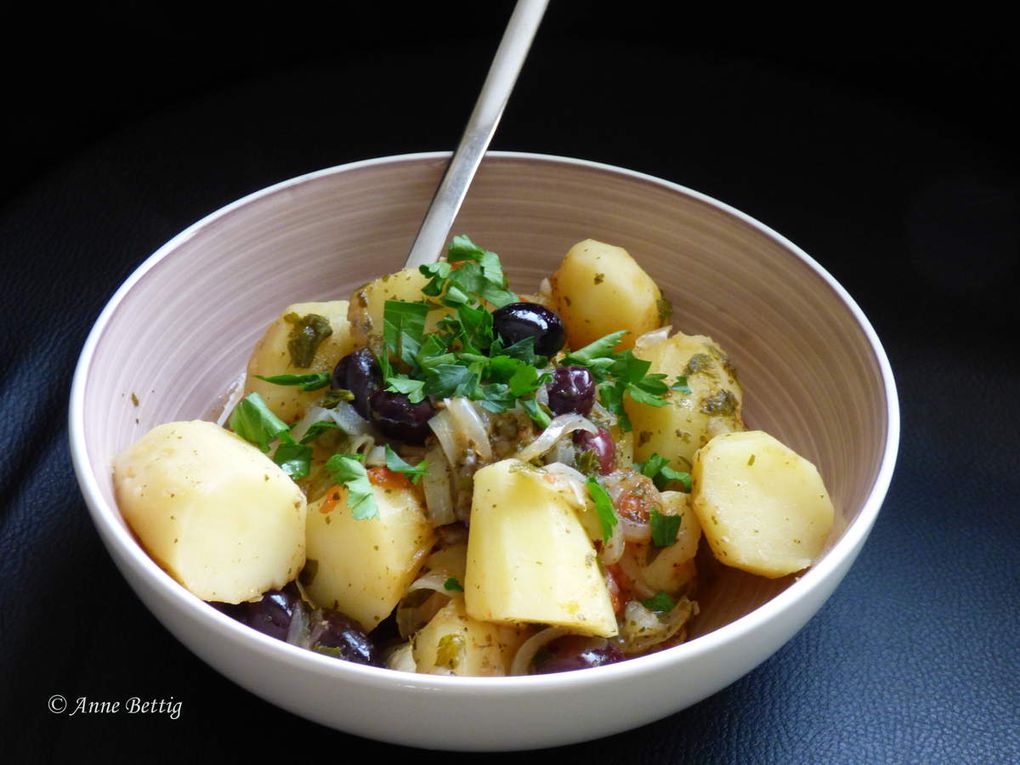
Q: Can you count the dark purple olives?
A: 8